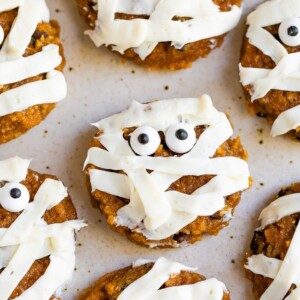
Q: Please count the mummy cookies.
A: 7